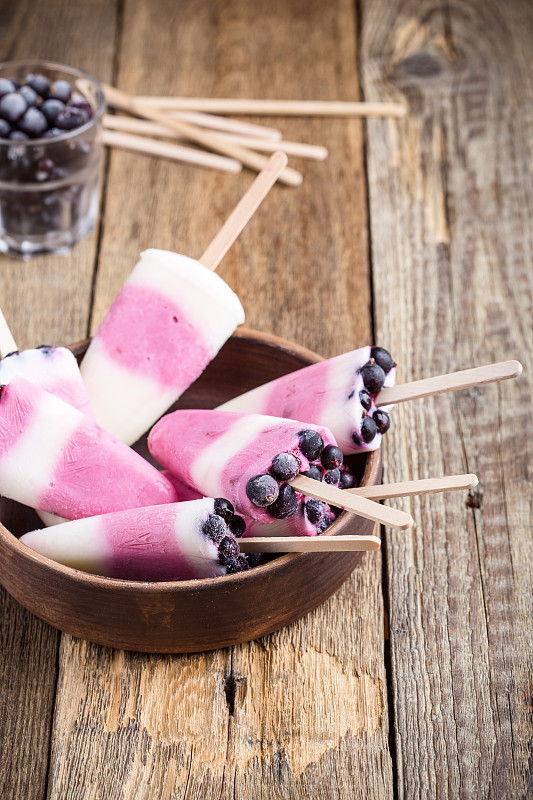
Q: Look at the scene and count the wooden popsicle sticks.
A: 11